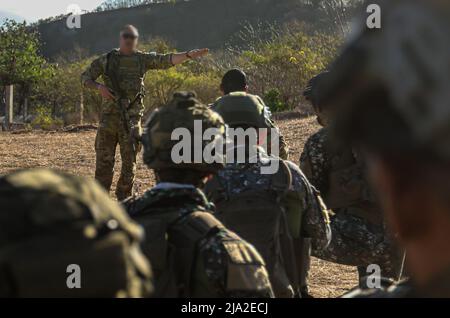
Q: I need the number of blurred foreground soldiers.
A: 2